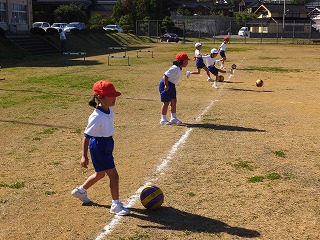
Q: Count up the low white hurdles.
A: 4